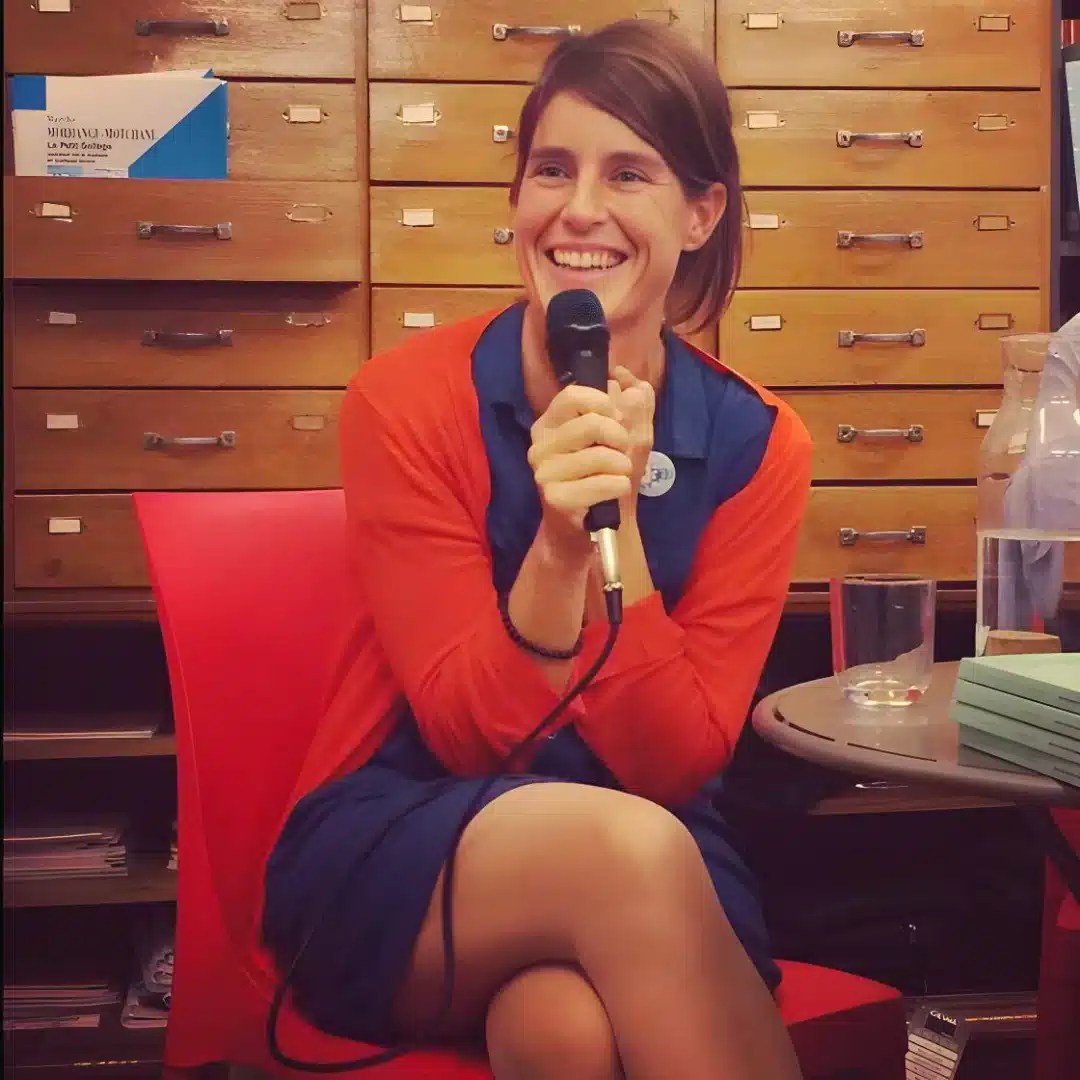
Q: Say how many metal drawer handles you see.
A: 13